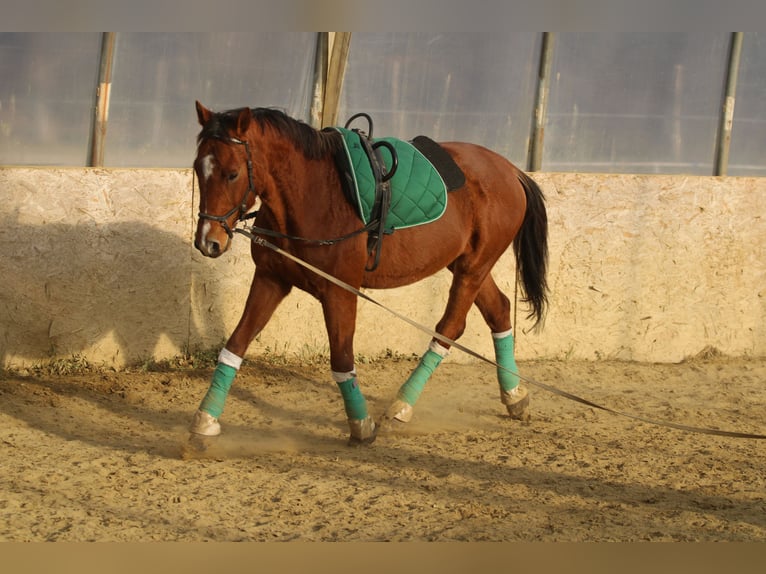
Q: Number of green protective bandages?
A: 4